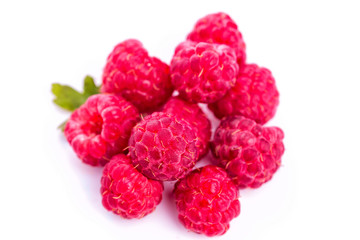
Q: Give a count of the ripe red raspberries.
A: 10